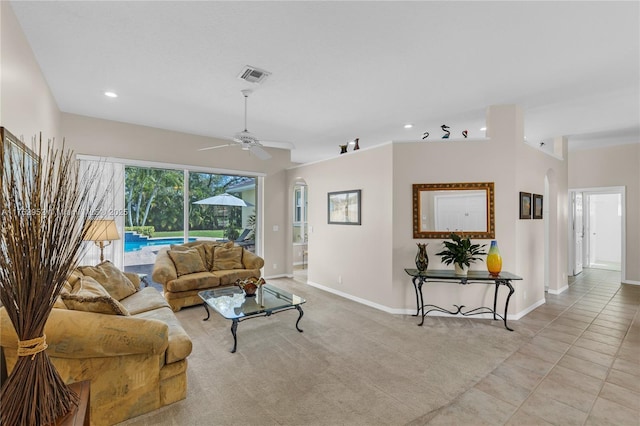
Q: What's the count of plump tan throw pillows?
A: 4